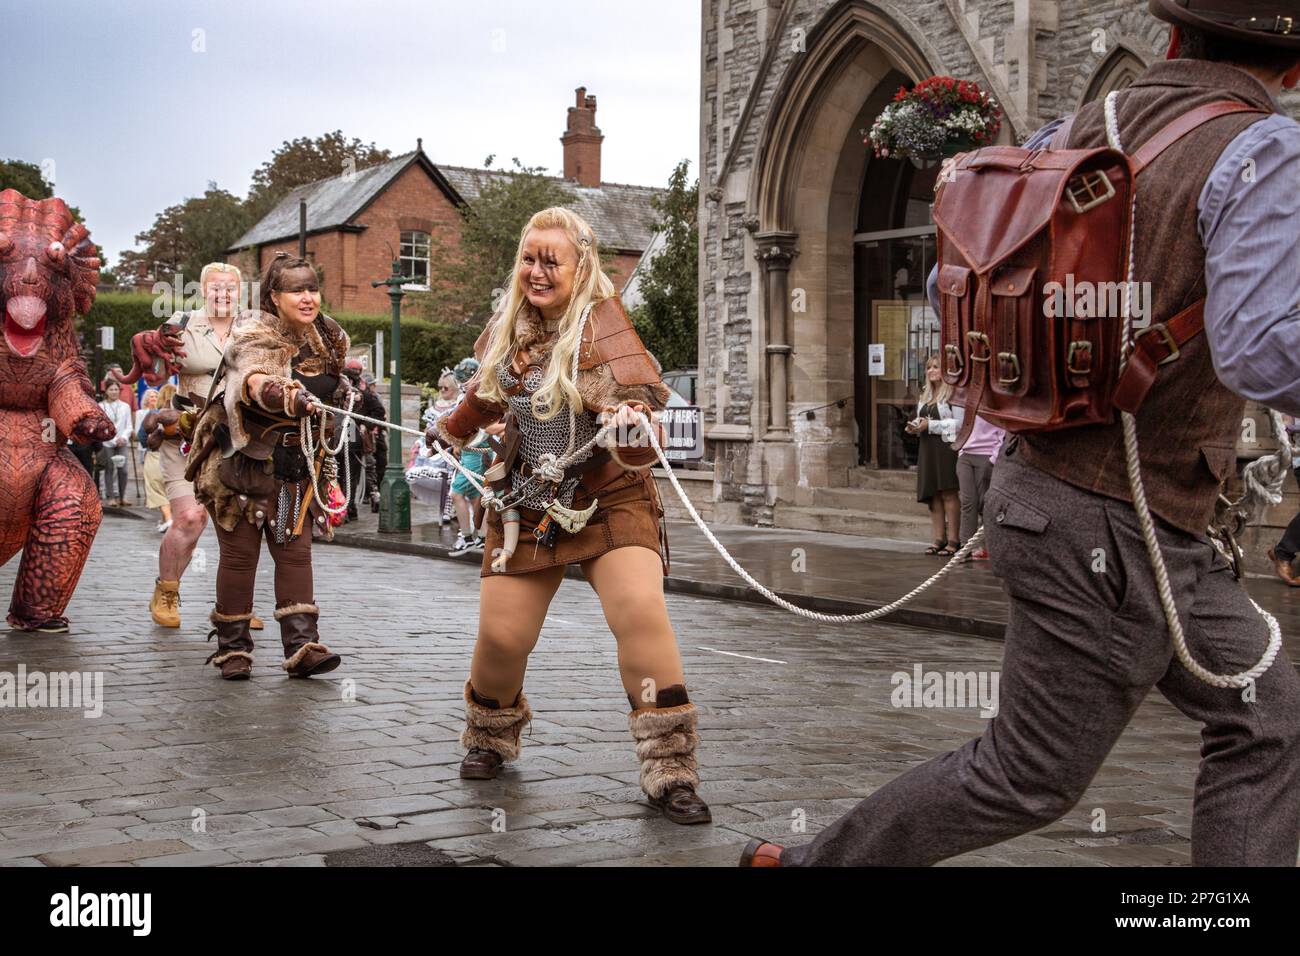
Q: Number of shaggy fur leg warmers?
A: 2